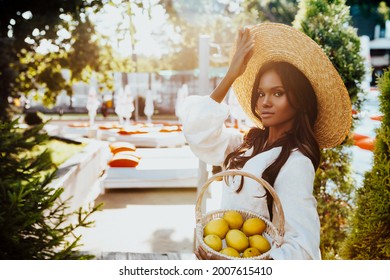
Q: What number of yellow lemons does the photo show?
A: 8